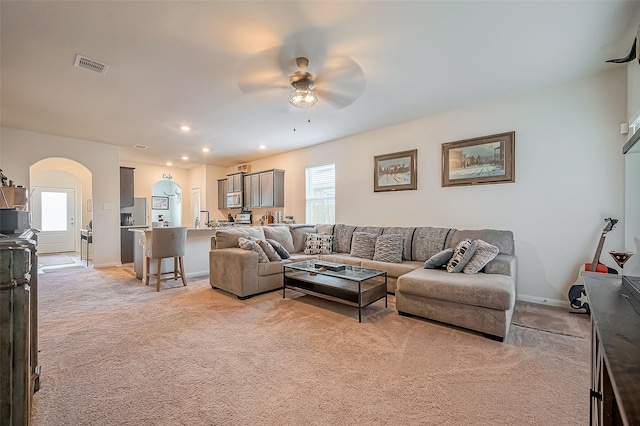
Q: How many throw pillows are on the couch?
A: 9